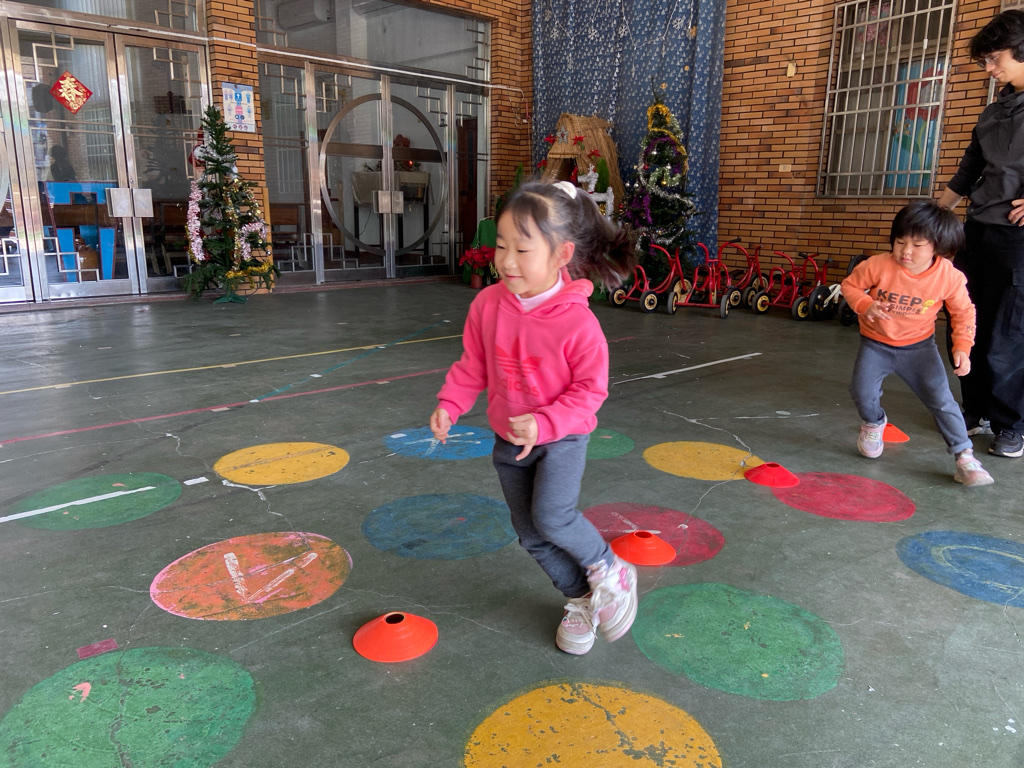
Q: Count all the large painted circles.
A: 13